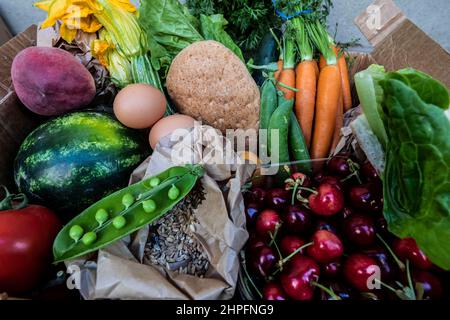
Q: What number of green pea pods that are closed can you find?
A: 3